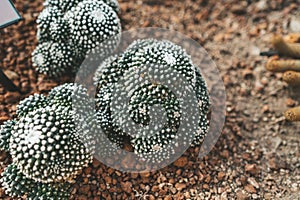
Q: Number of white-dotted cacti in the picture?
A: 3